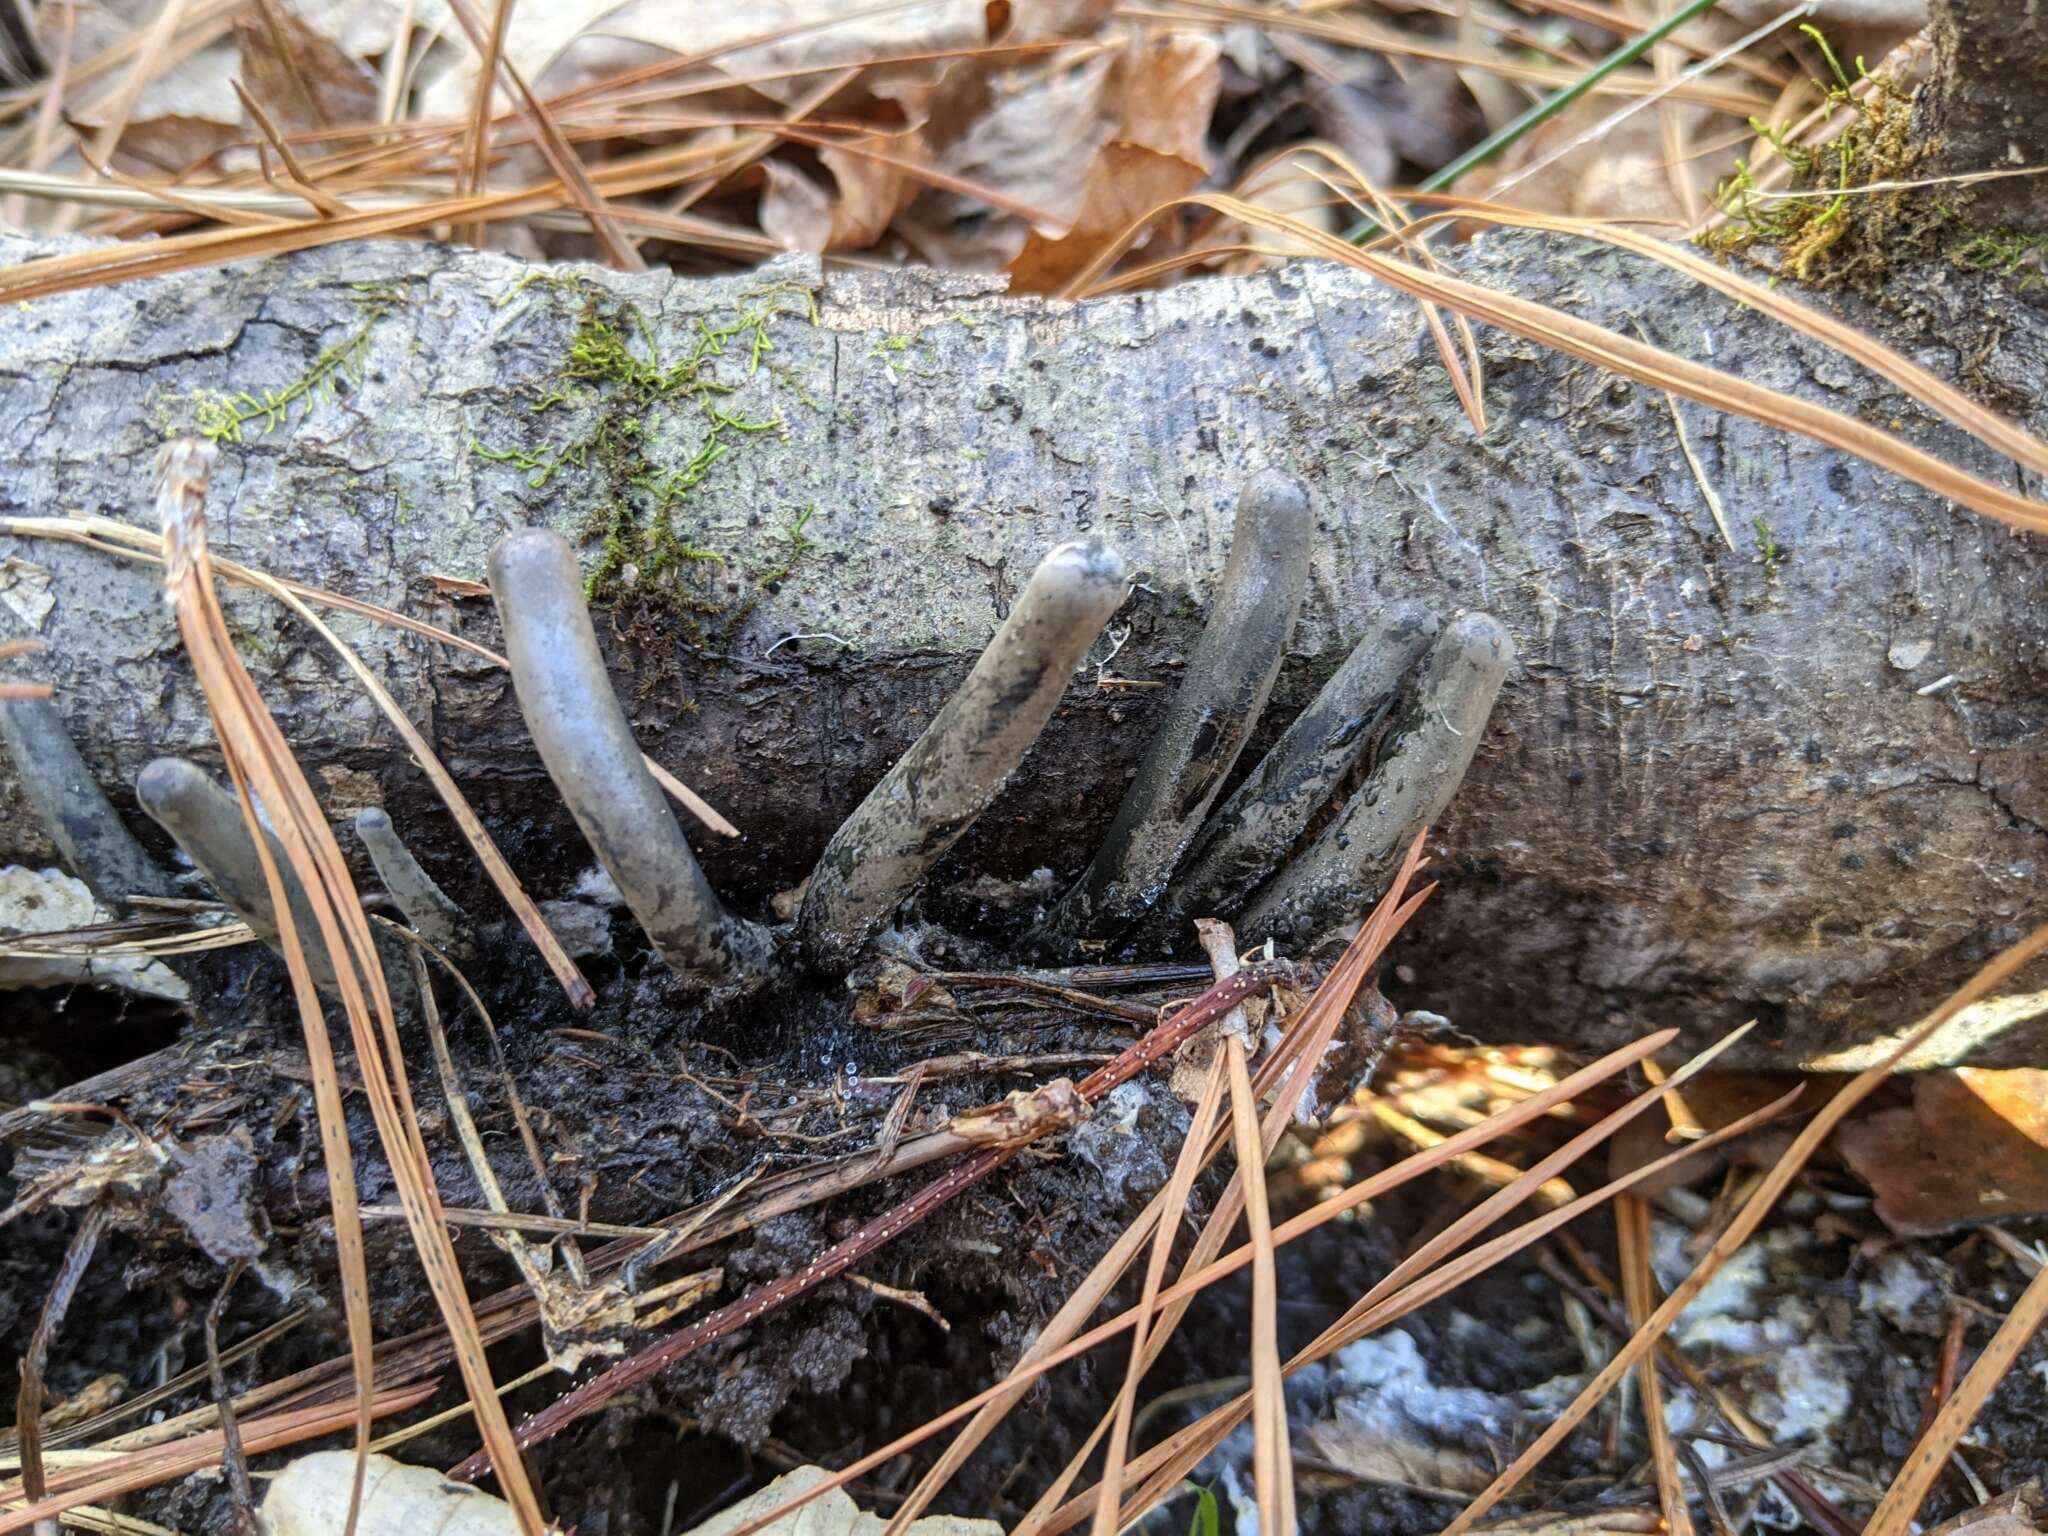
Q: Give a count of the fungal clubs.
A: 8